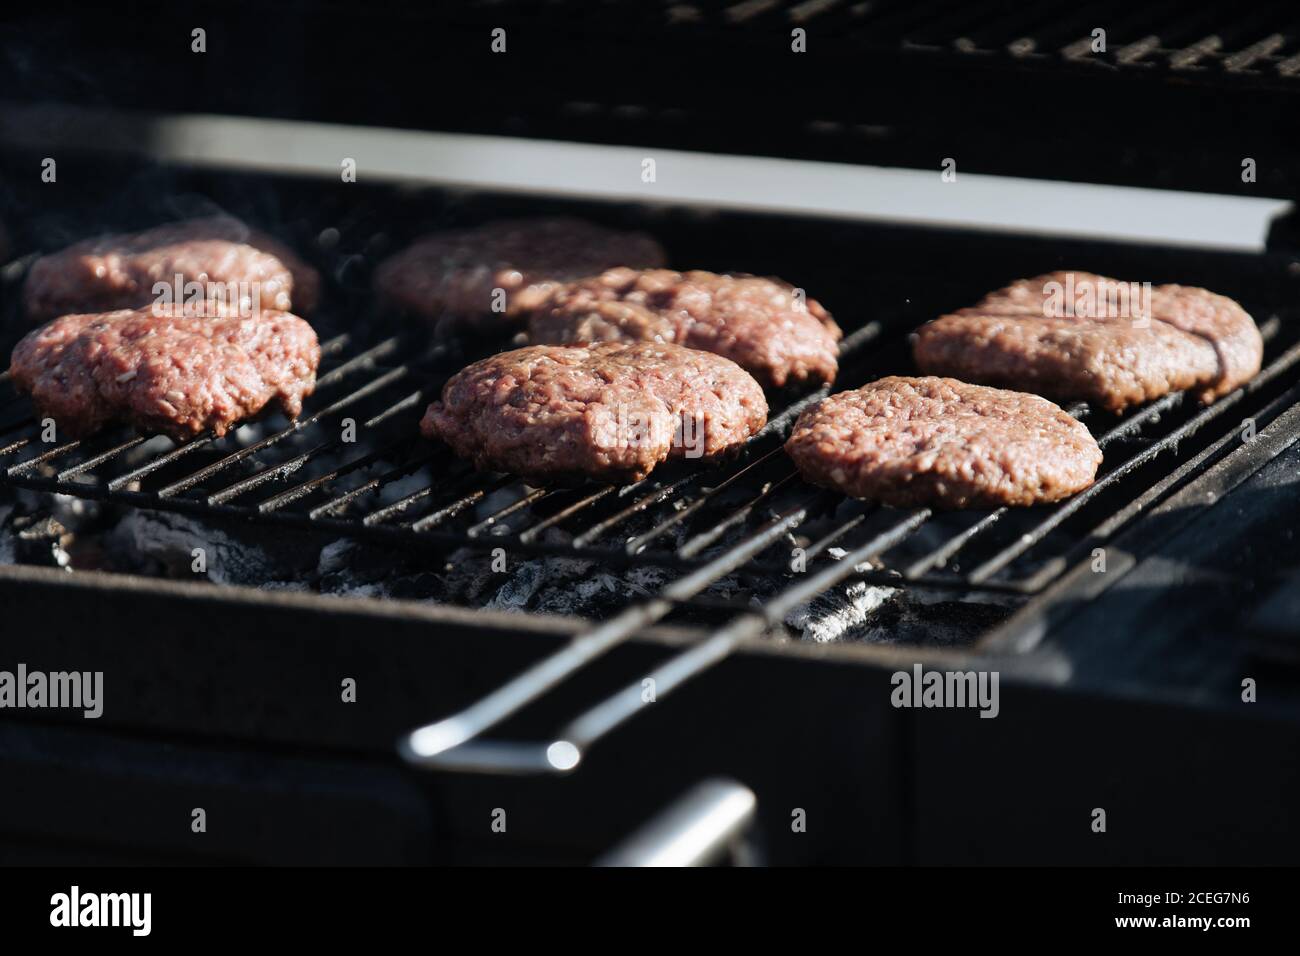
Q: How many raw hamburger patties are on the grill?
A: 7